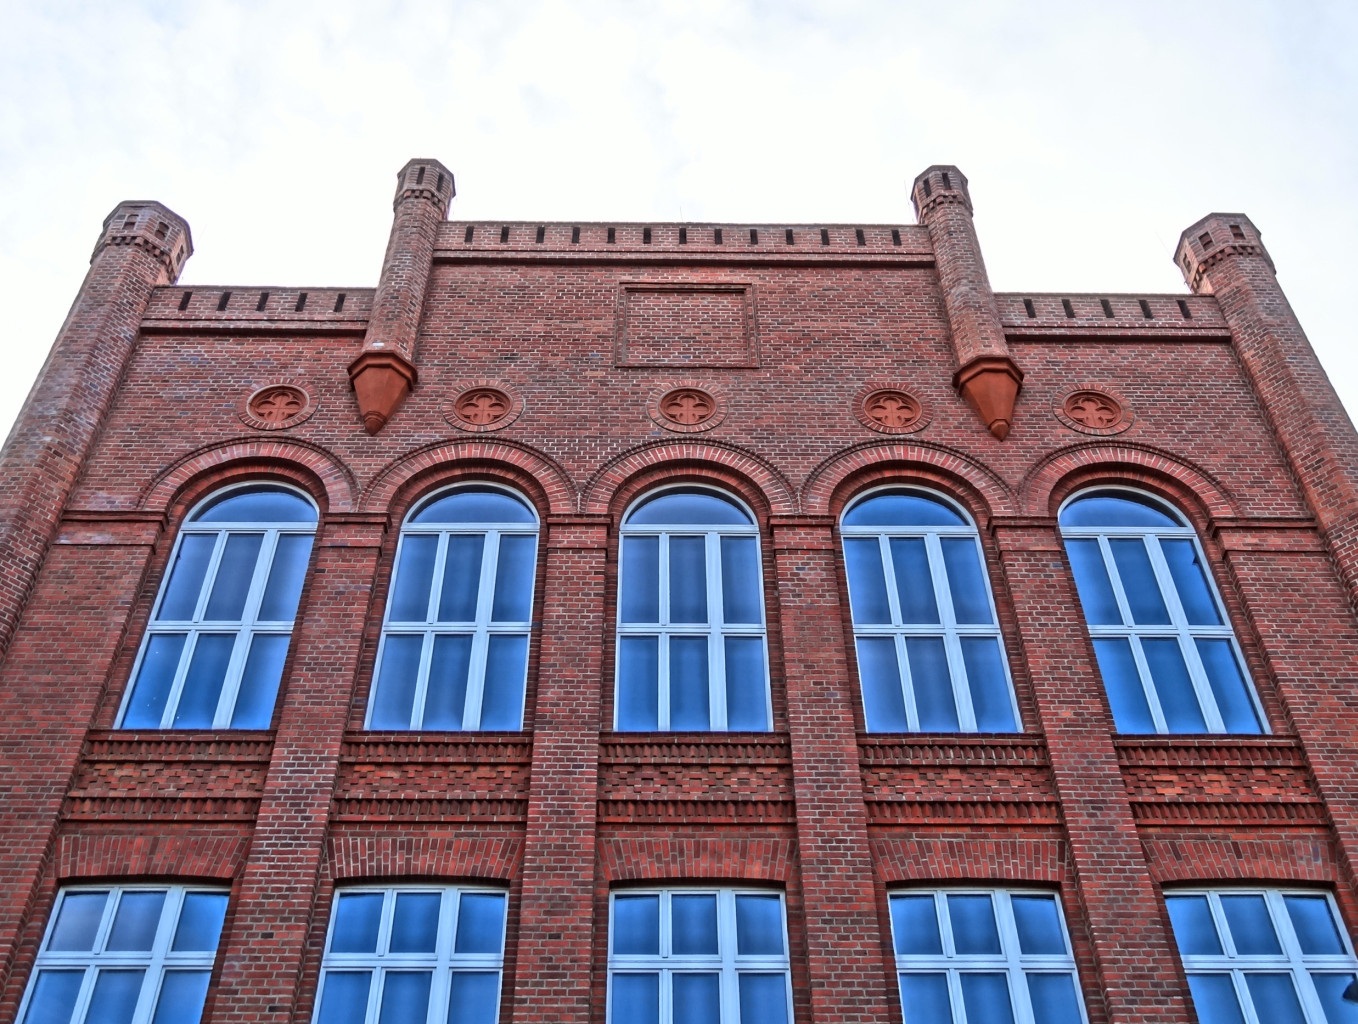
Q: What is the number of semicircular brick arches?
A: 5